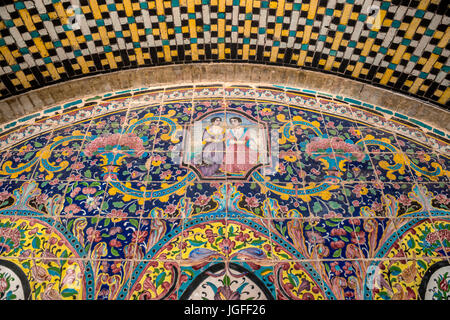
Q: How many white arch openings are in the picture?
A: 3